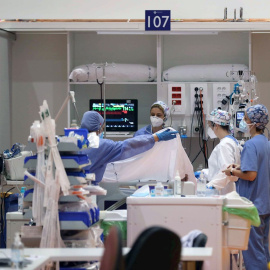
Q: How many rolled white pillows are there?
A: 2